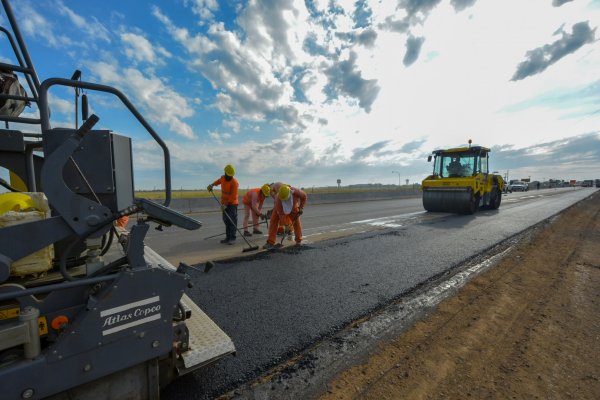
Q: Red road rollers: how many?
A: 0